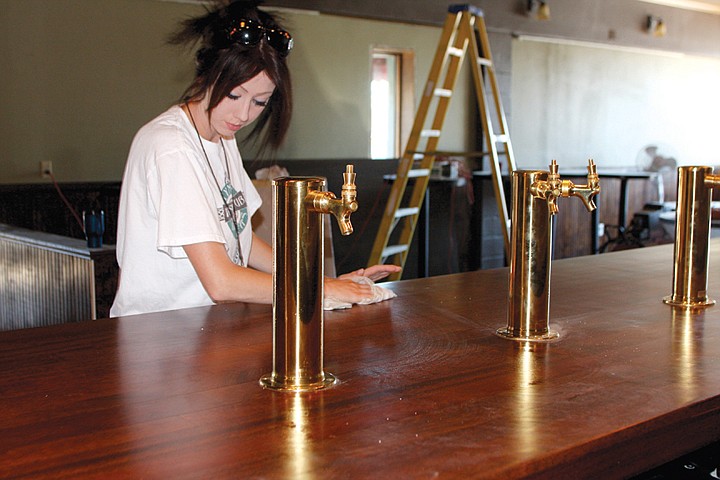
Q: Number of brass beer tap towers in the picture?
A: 3